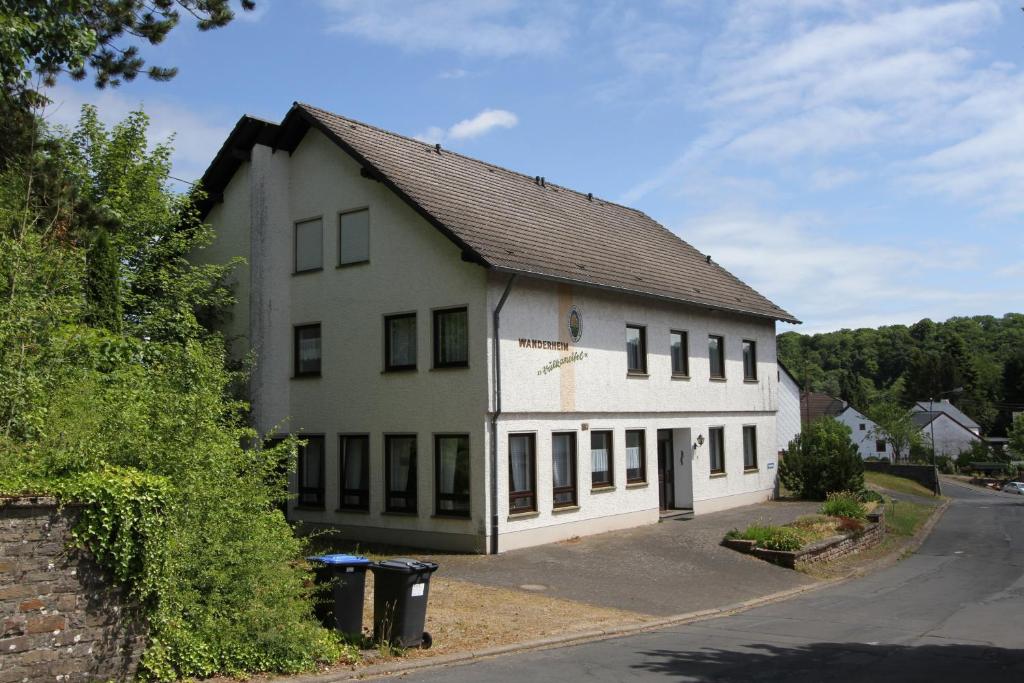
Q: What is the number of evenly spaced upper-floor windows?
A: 4